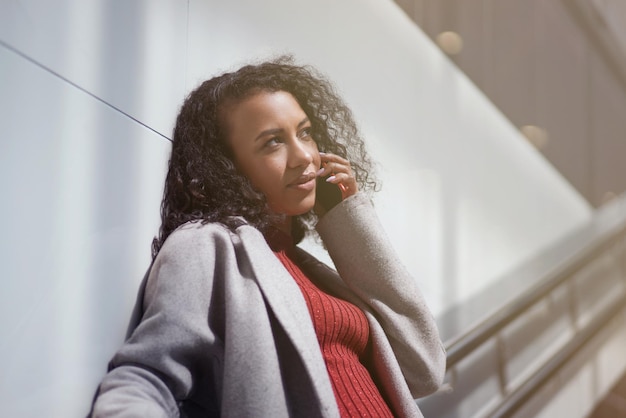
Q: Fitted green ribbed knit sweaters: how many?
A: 0